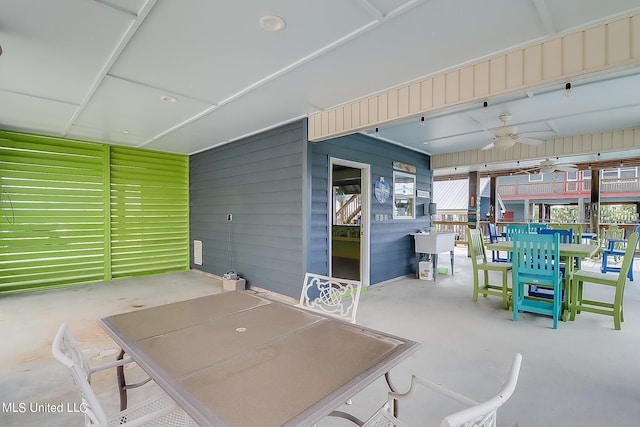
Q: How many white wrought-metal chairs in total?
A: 3